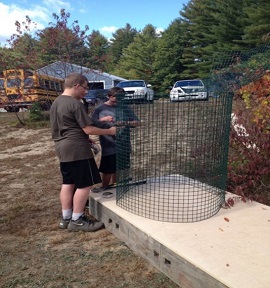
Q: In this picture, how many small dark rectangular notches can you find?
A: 4